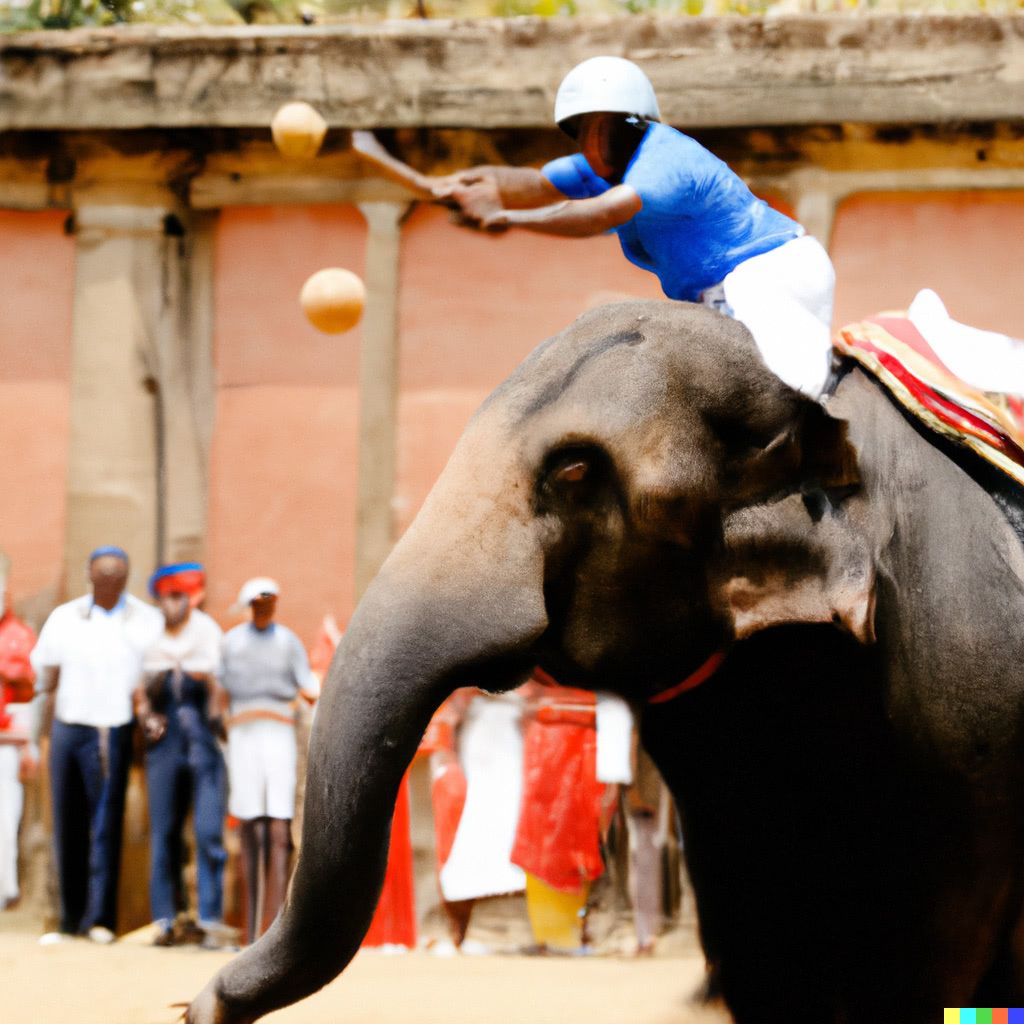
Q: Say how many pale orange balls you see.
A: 2